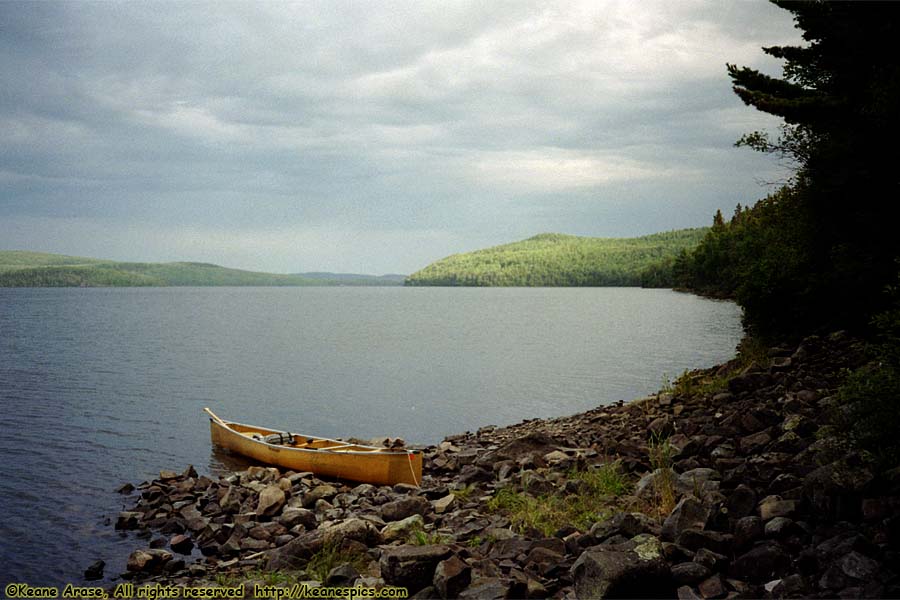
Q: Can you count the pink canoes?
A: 0